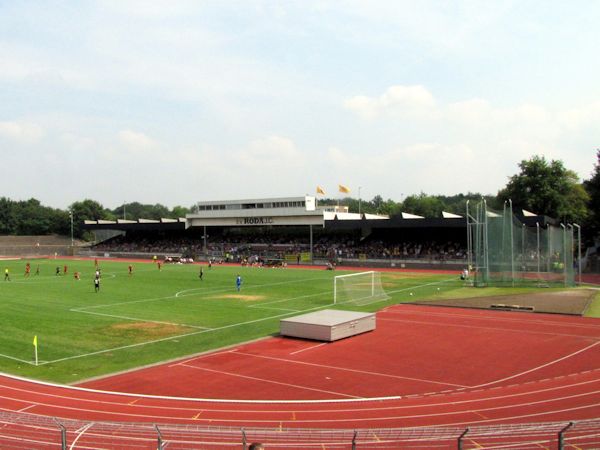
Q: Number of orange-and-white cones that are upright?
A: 0